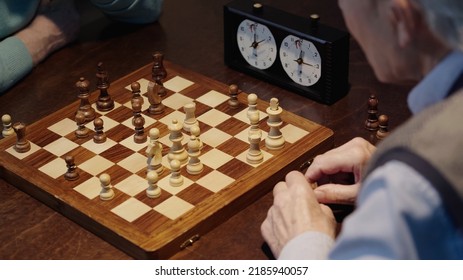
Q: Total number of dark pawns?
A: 8